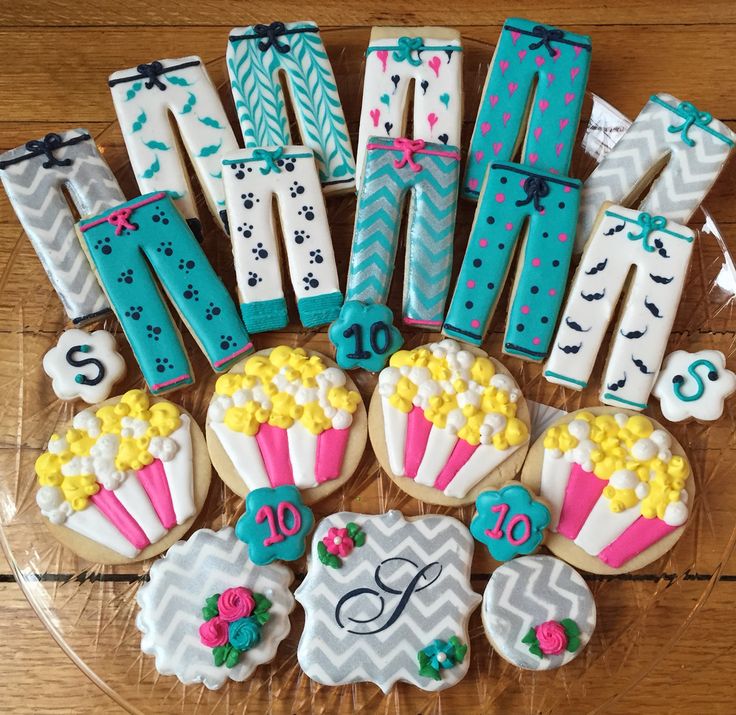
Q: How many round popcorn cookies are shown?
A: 4